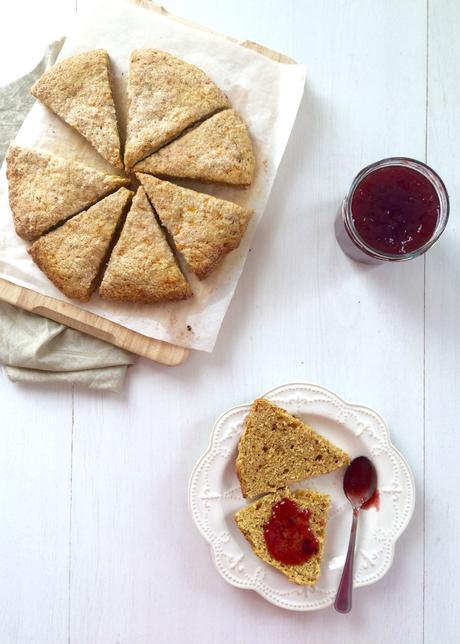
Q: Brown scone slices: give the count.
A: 9